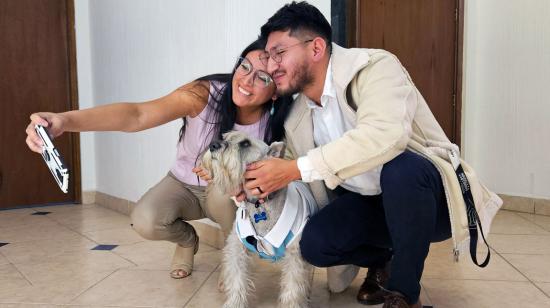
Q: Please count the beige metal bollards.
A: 0